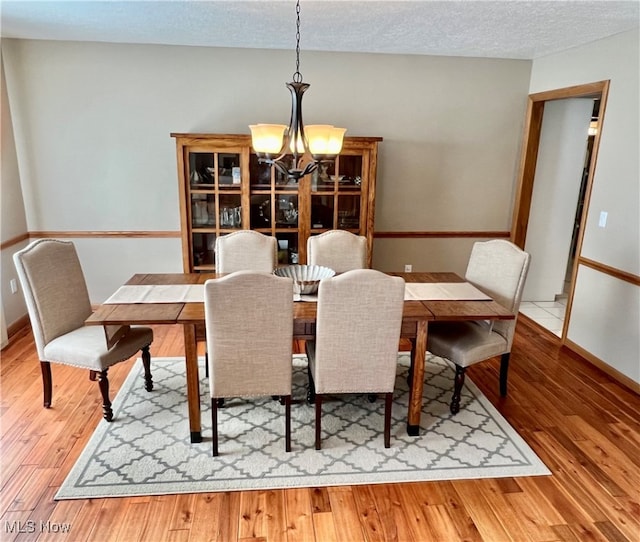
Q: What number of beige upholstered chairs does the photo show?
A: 6